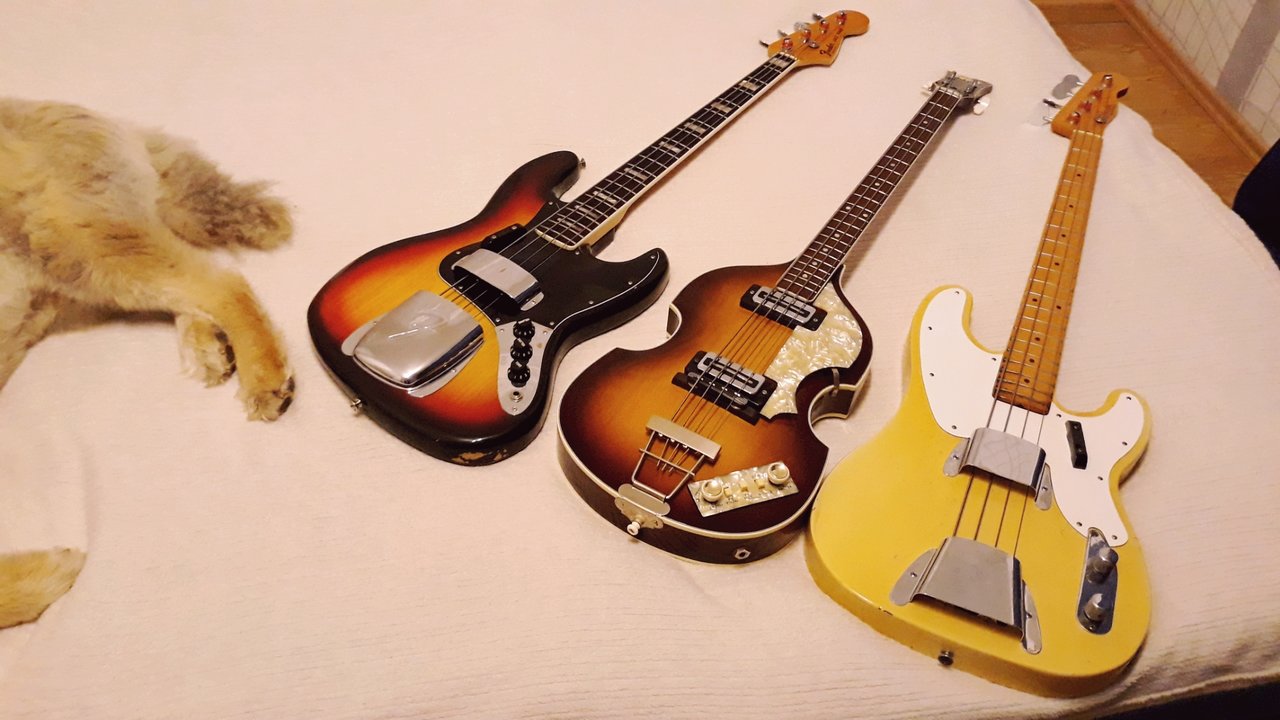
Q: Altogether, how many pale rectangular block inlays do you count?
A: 9